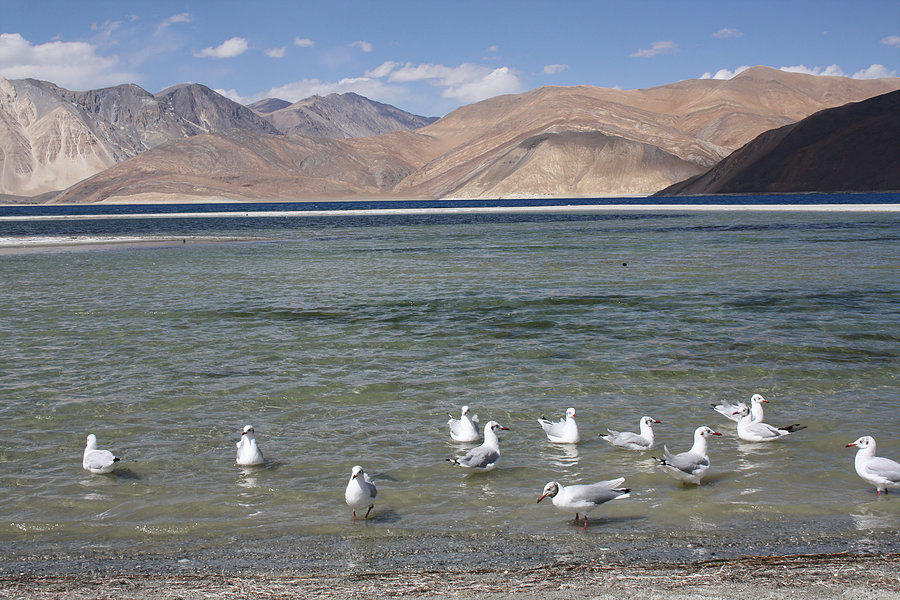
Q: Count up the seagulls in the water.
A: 12